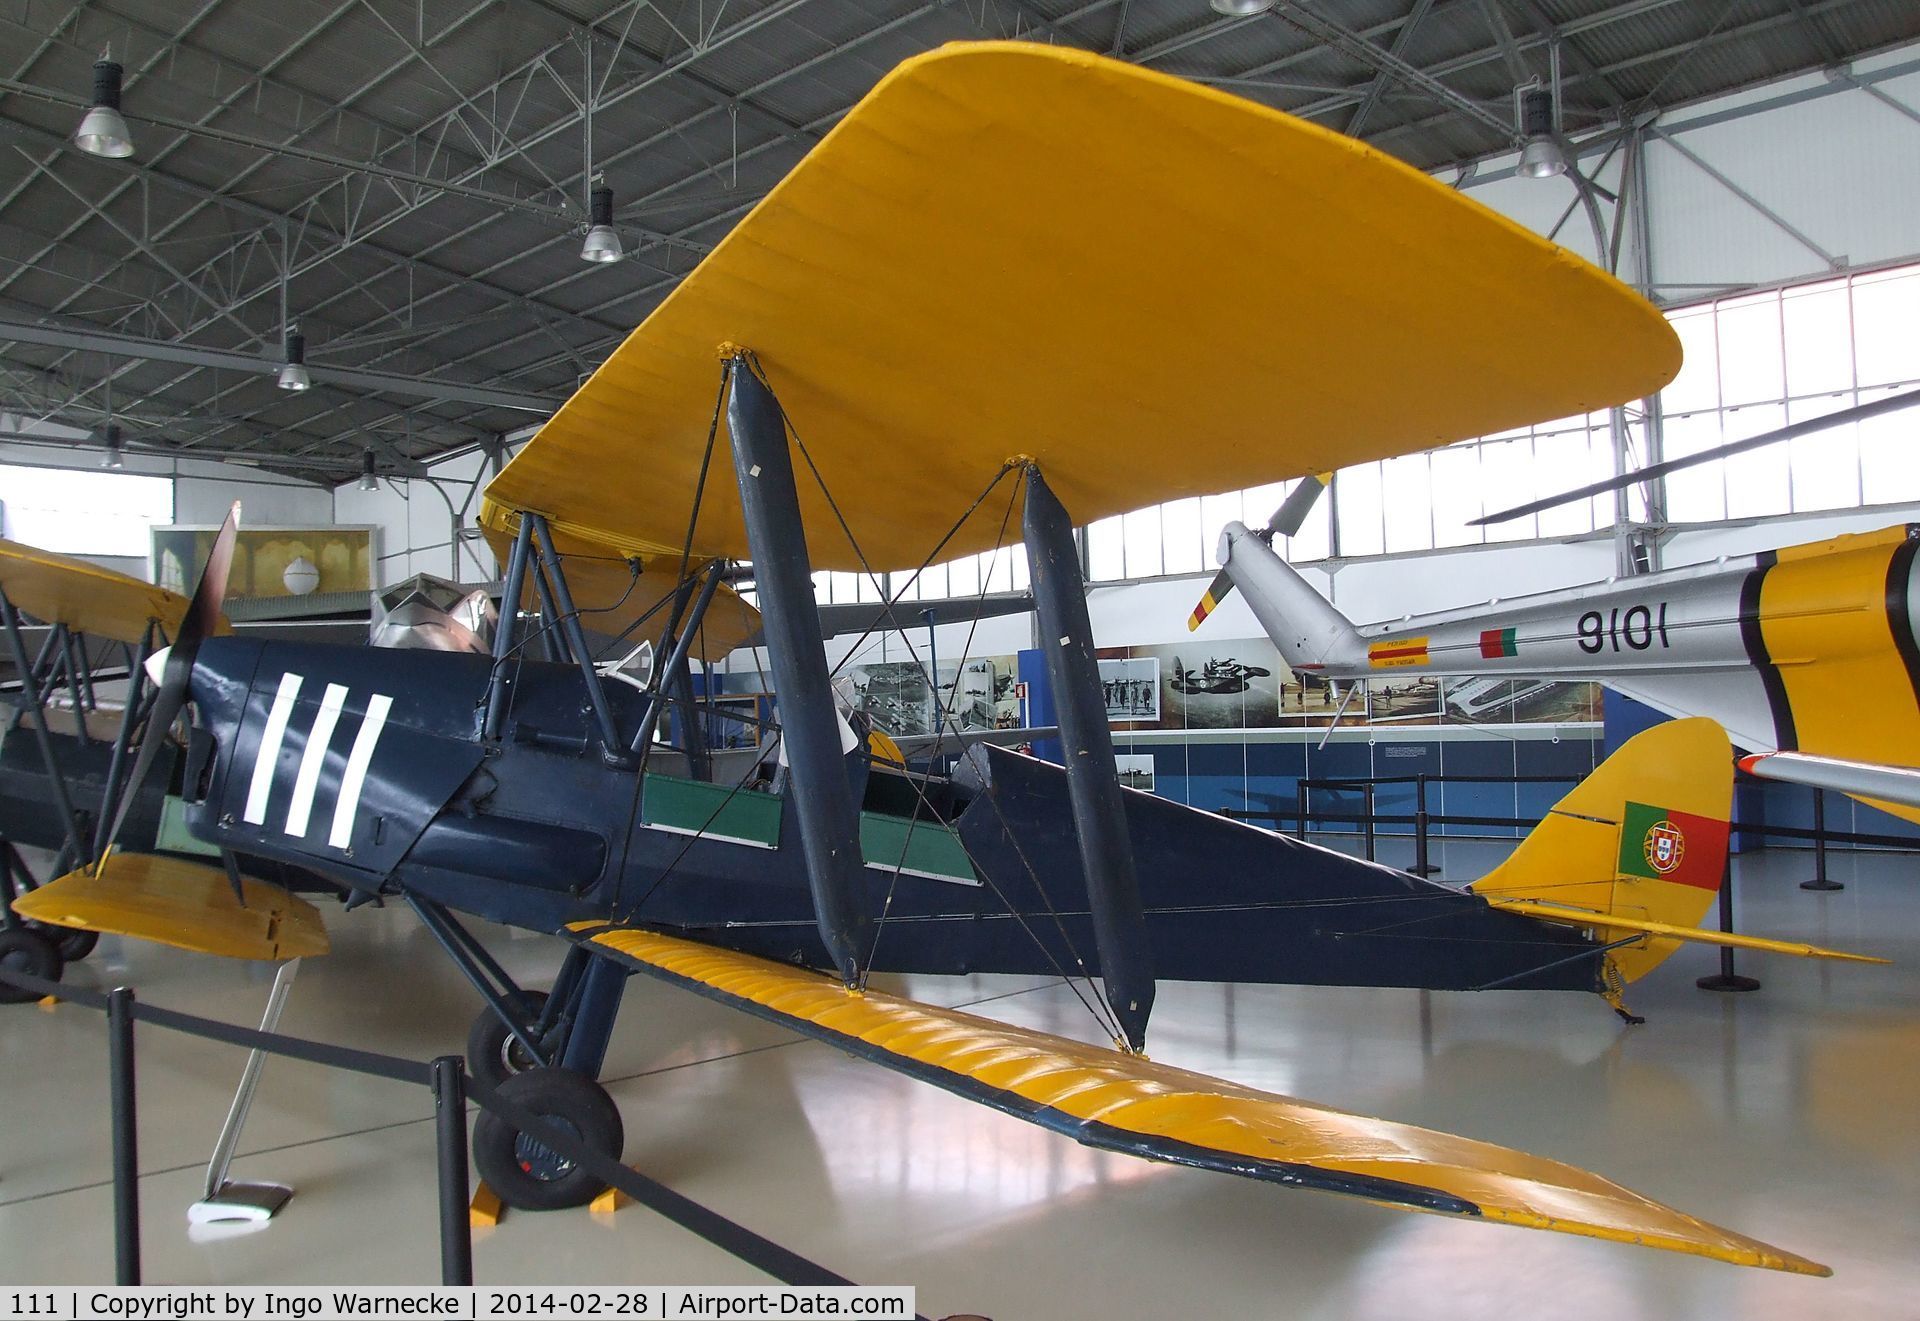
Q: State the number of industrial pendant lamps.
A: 7